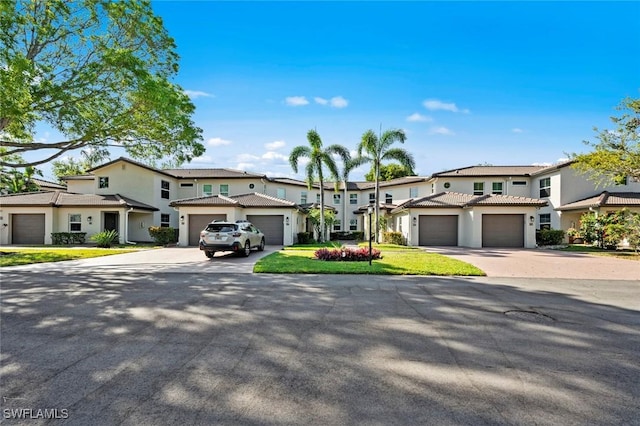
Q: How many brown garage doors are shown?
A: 5